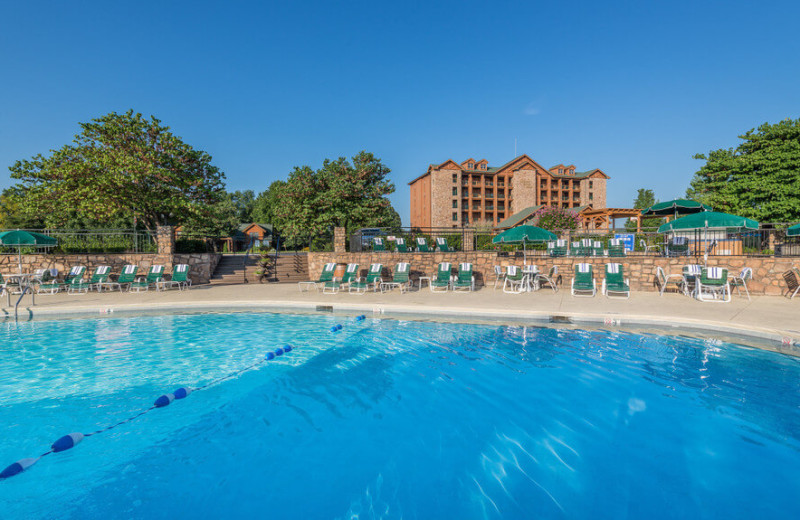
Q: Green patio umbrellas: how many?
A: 5